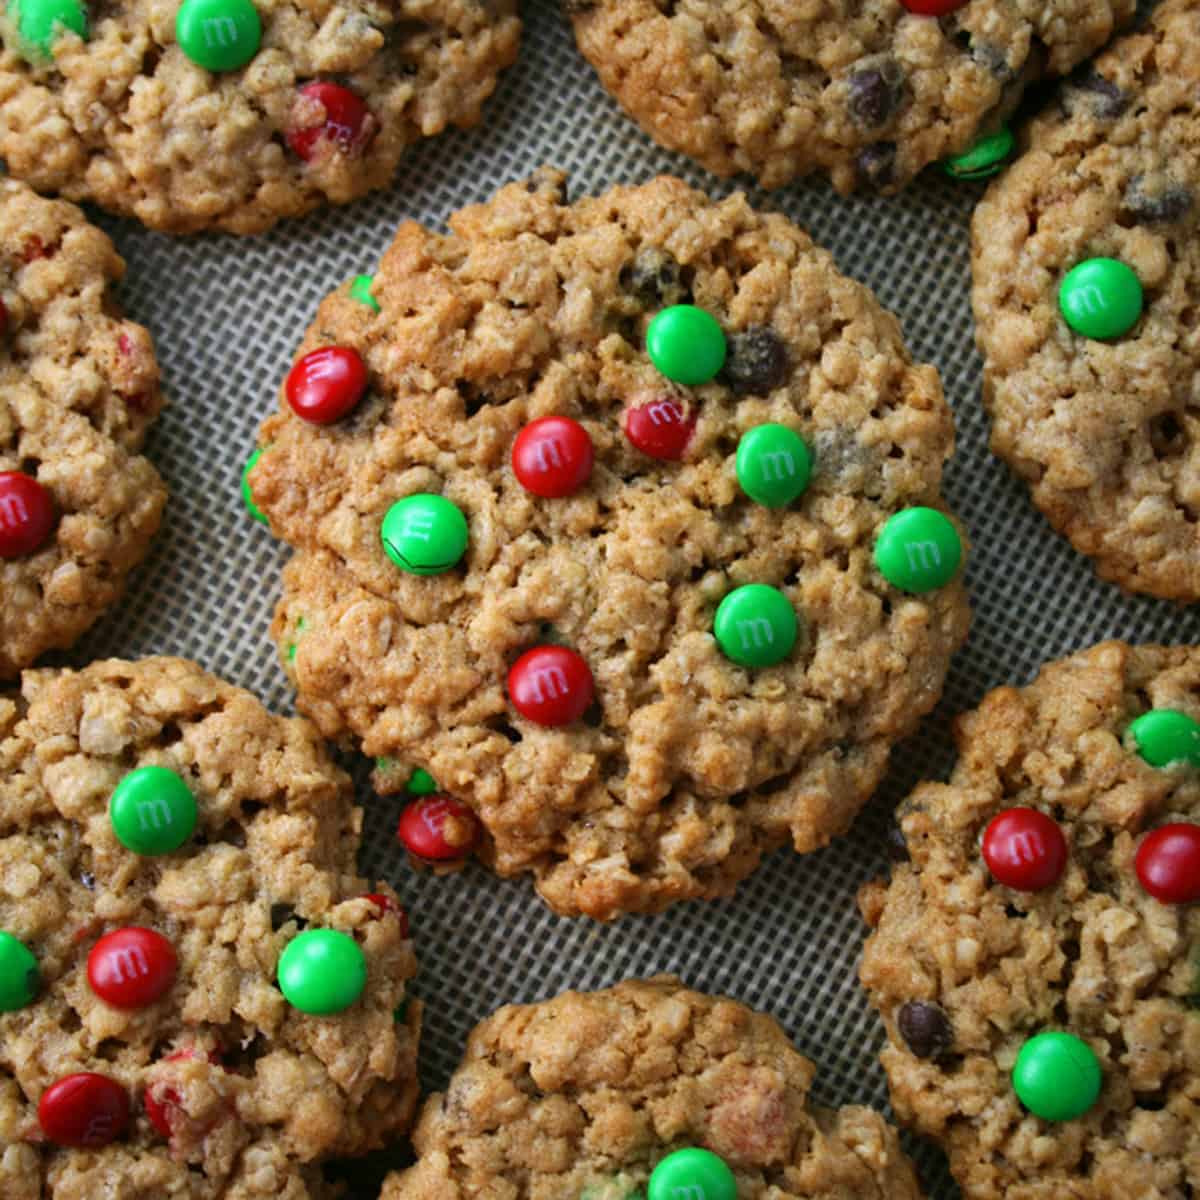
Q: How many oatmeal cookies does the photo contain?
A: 8